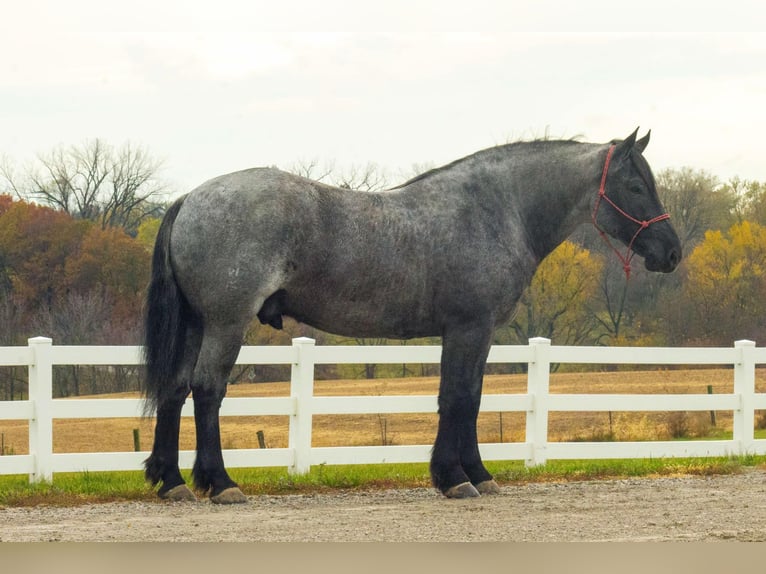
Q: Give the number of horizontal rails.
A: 3